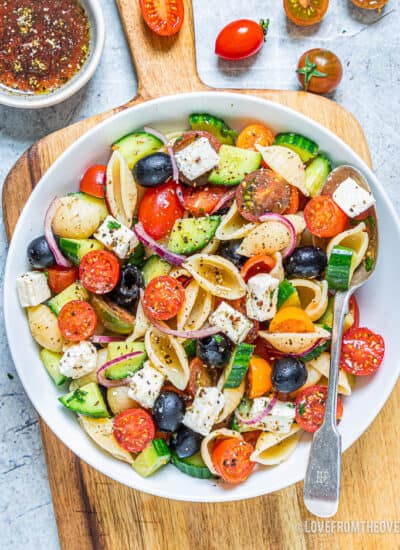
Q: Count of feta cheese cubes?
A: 10